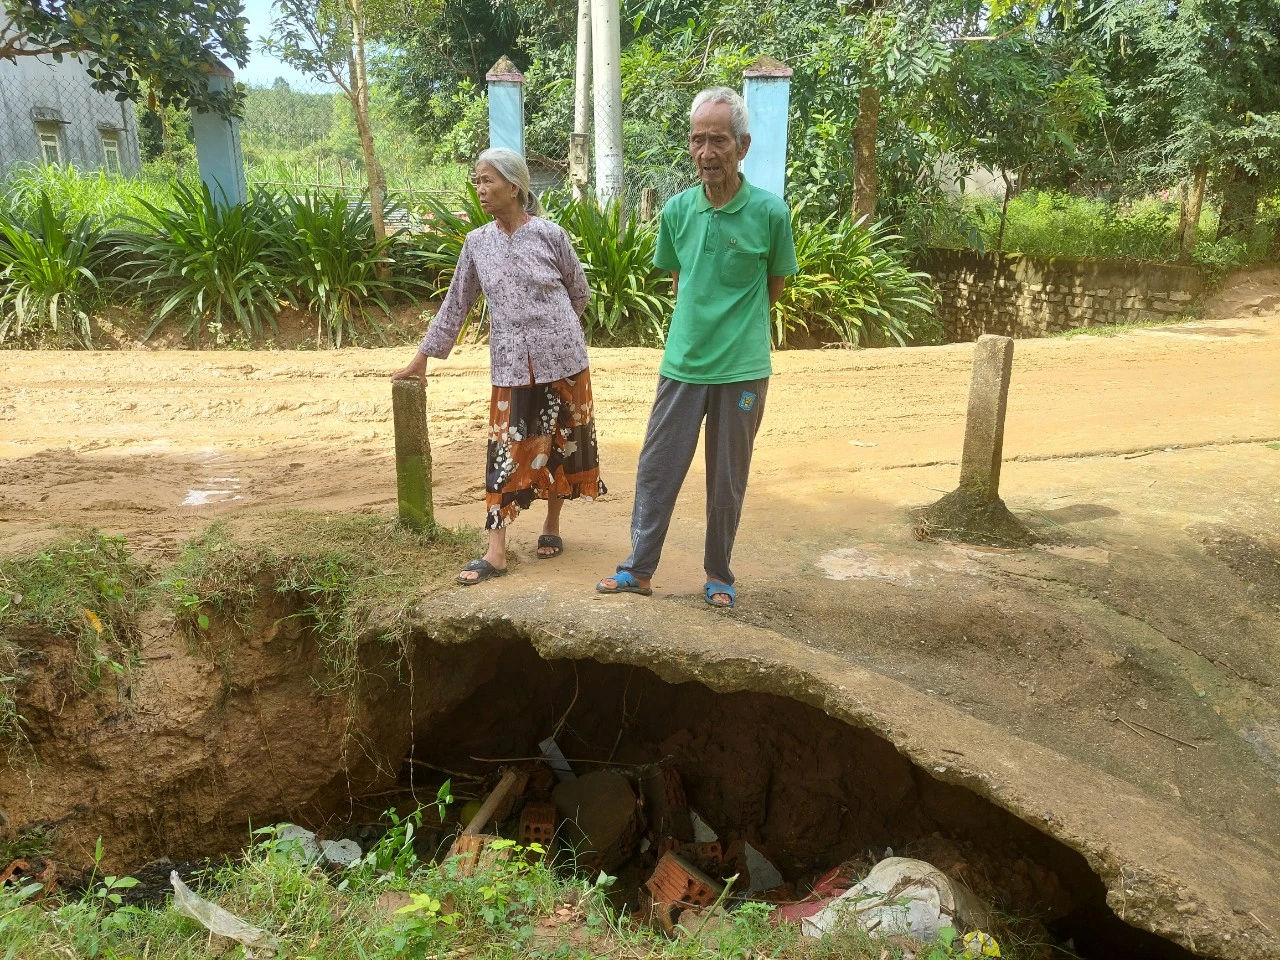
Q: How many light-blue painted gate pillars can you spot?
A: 3